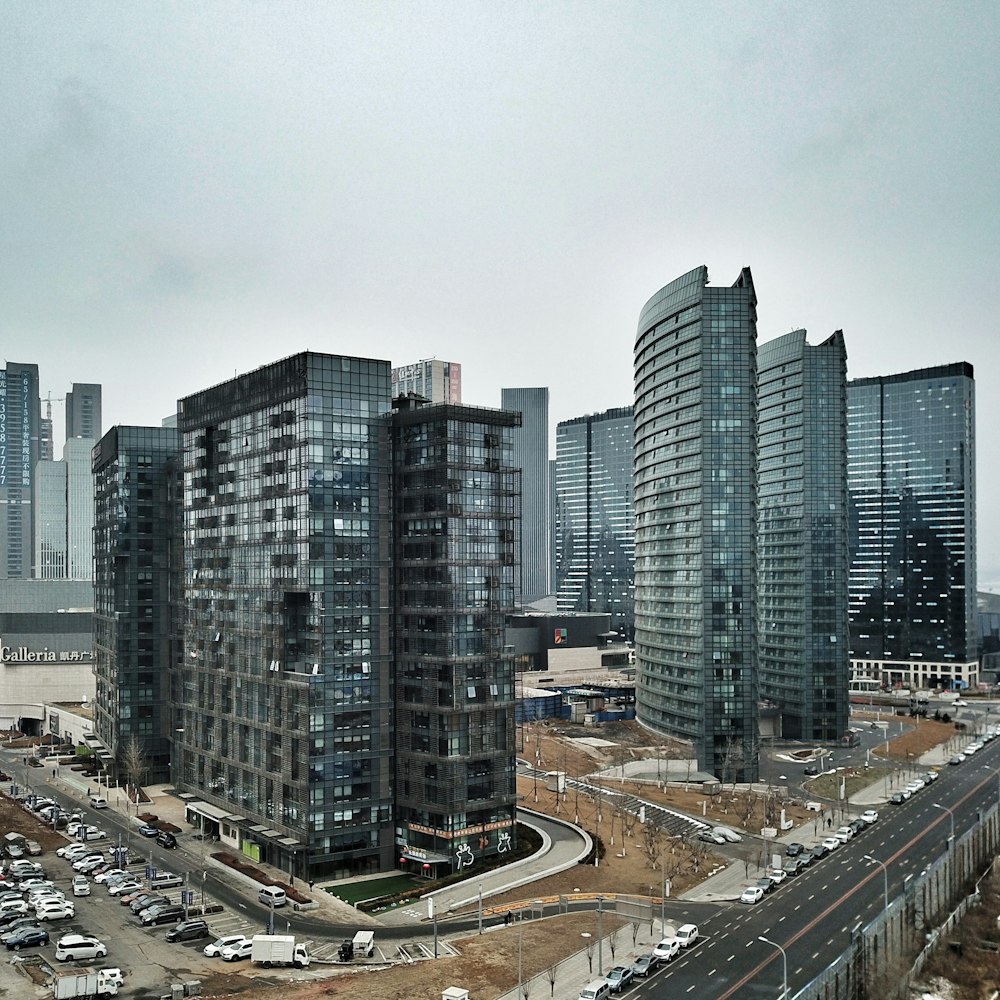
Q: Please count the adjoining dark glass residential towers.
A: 3